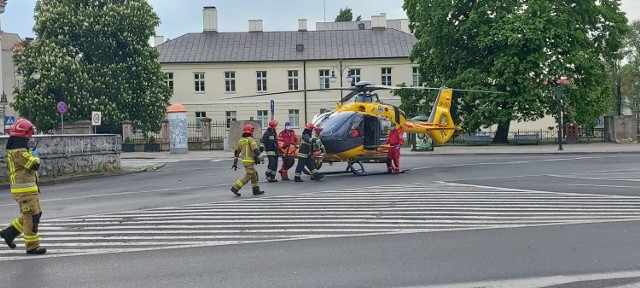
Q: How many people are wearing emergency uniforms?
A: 7